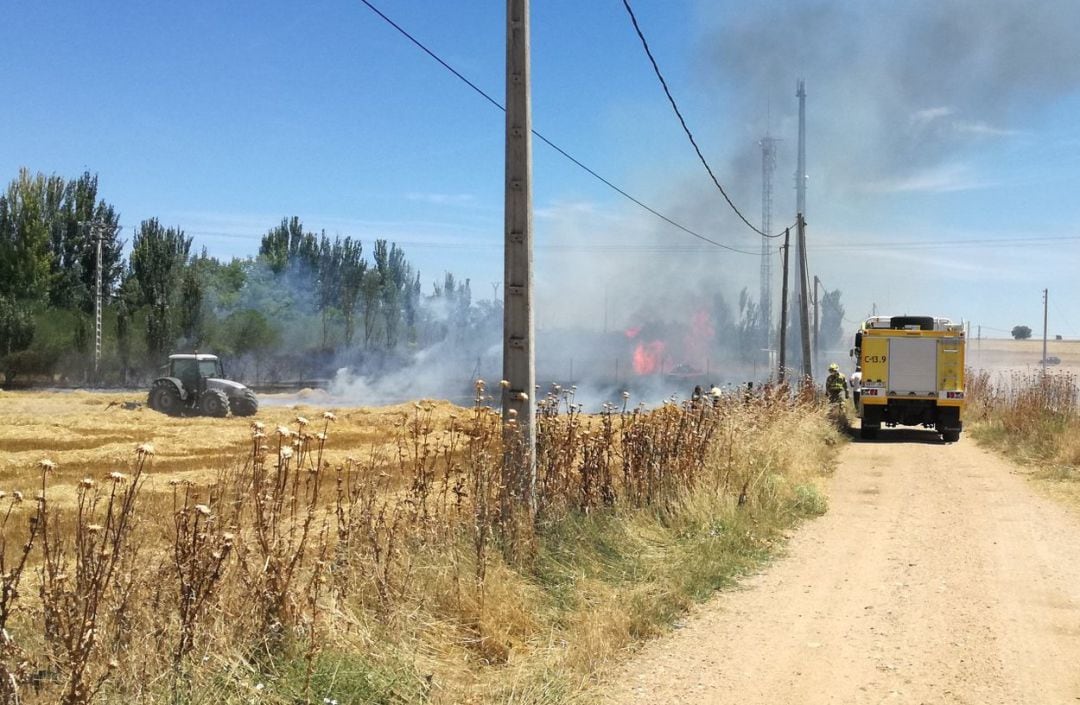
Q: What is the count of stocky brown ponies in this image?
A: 0